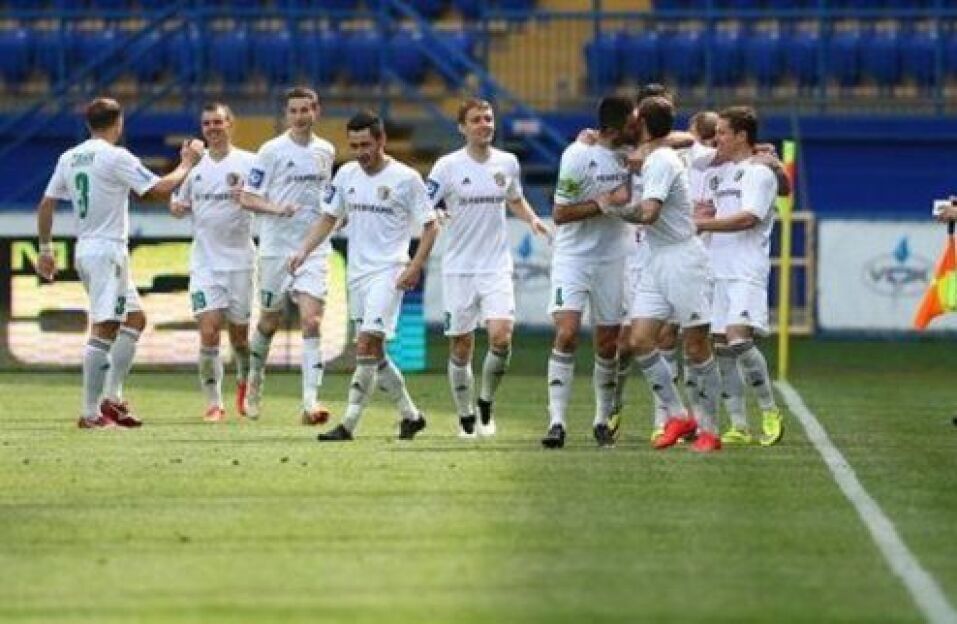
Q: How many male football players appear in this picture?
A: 10